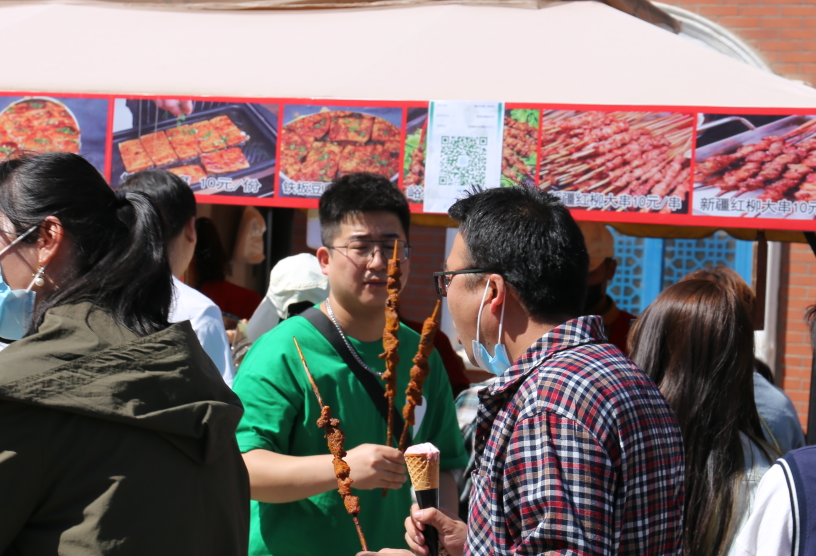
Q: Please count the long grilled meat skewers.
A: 3